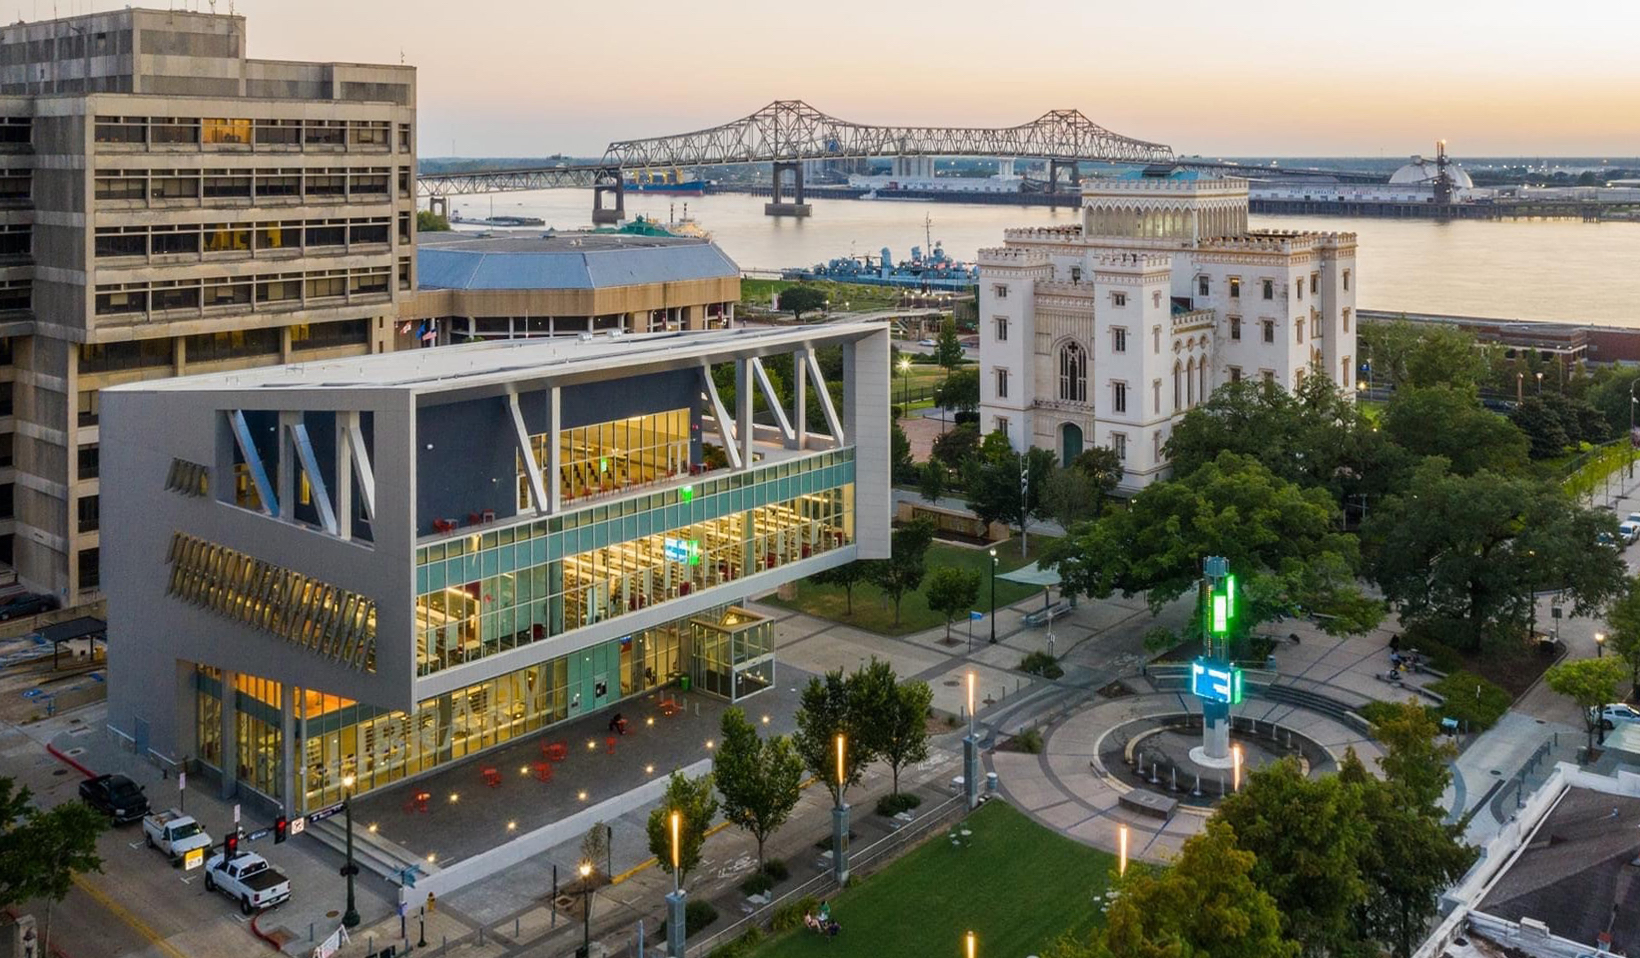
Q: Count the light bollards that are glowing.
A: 6